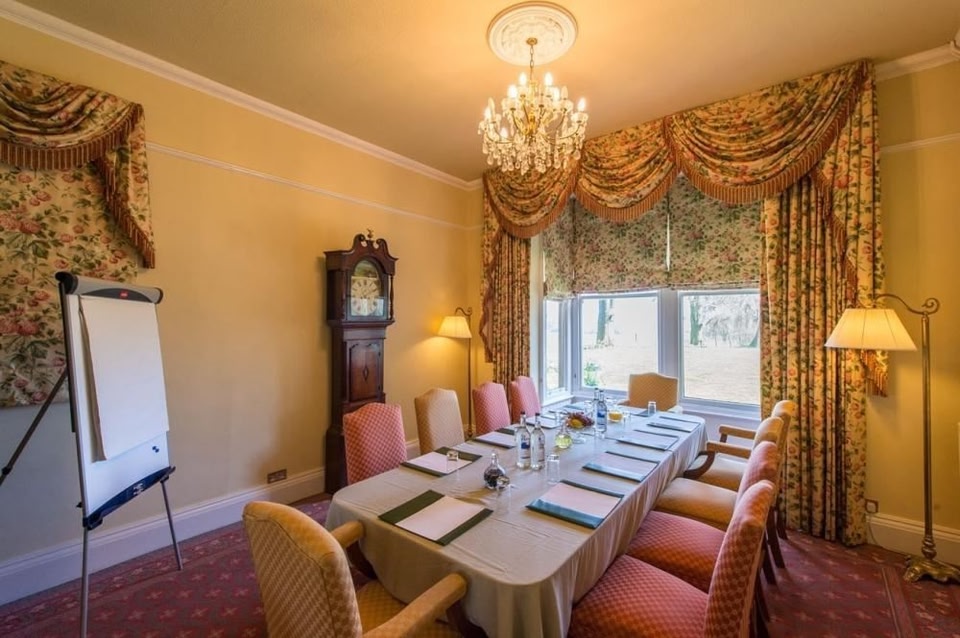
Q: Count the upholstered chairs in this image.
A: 10